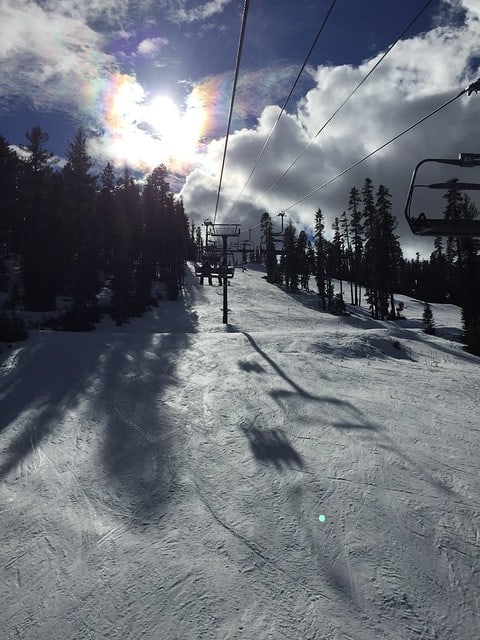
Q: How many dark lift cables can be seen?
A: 4